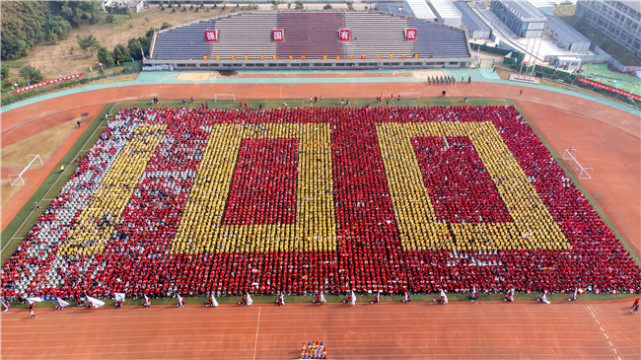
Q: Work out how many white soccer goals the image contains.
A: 4